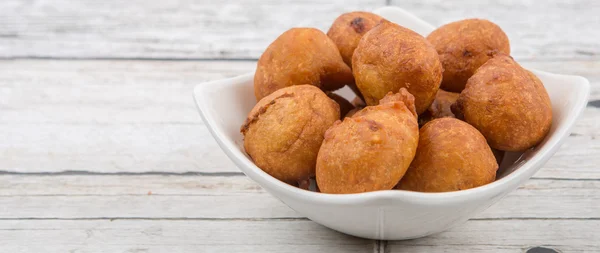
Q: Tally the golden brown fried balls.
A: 8